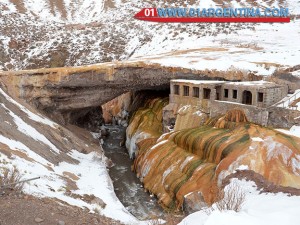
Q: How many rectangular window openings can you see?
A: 7